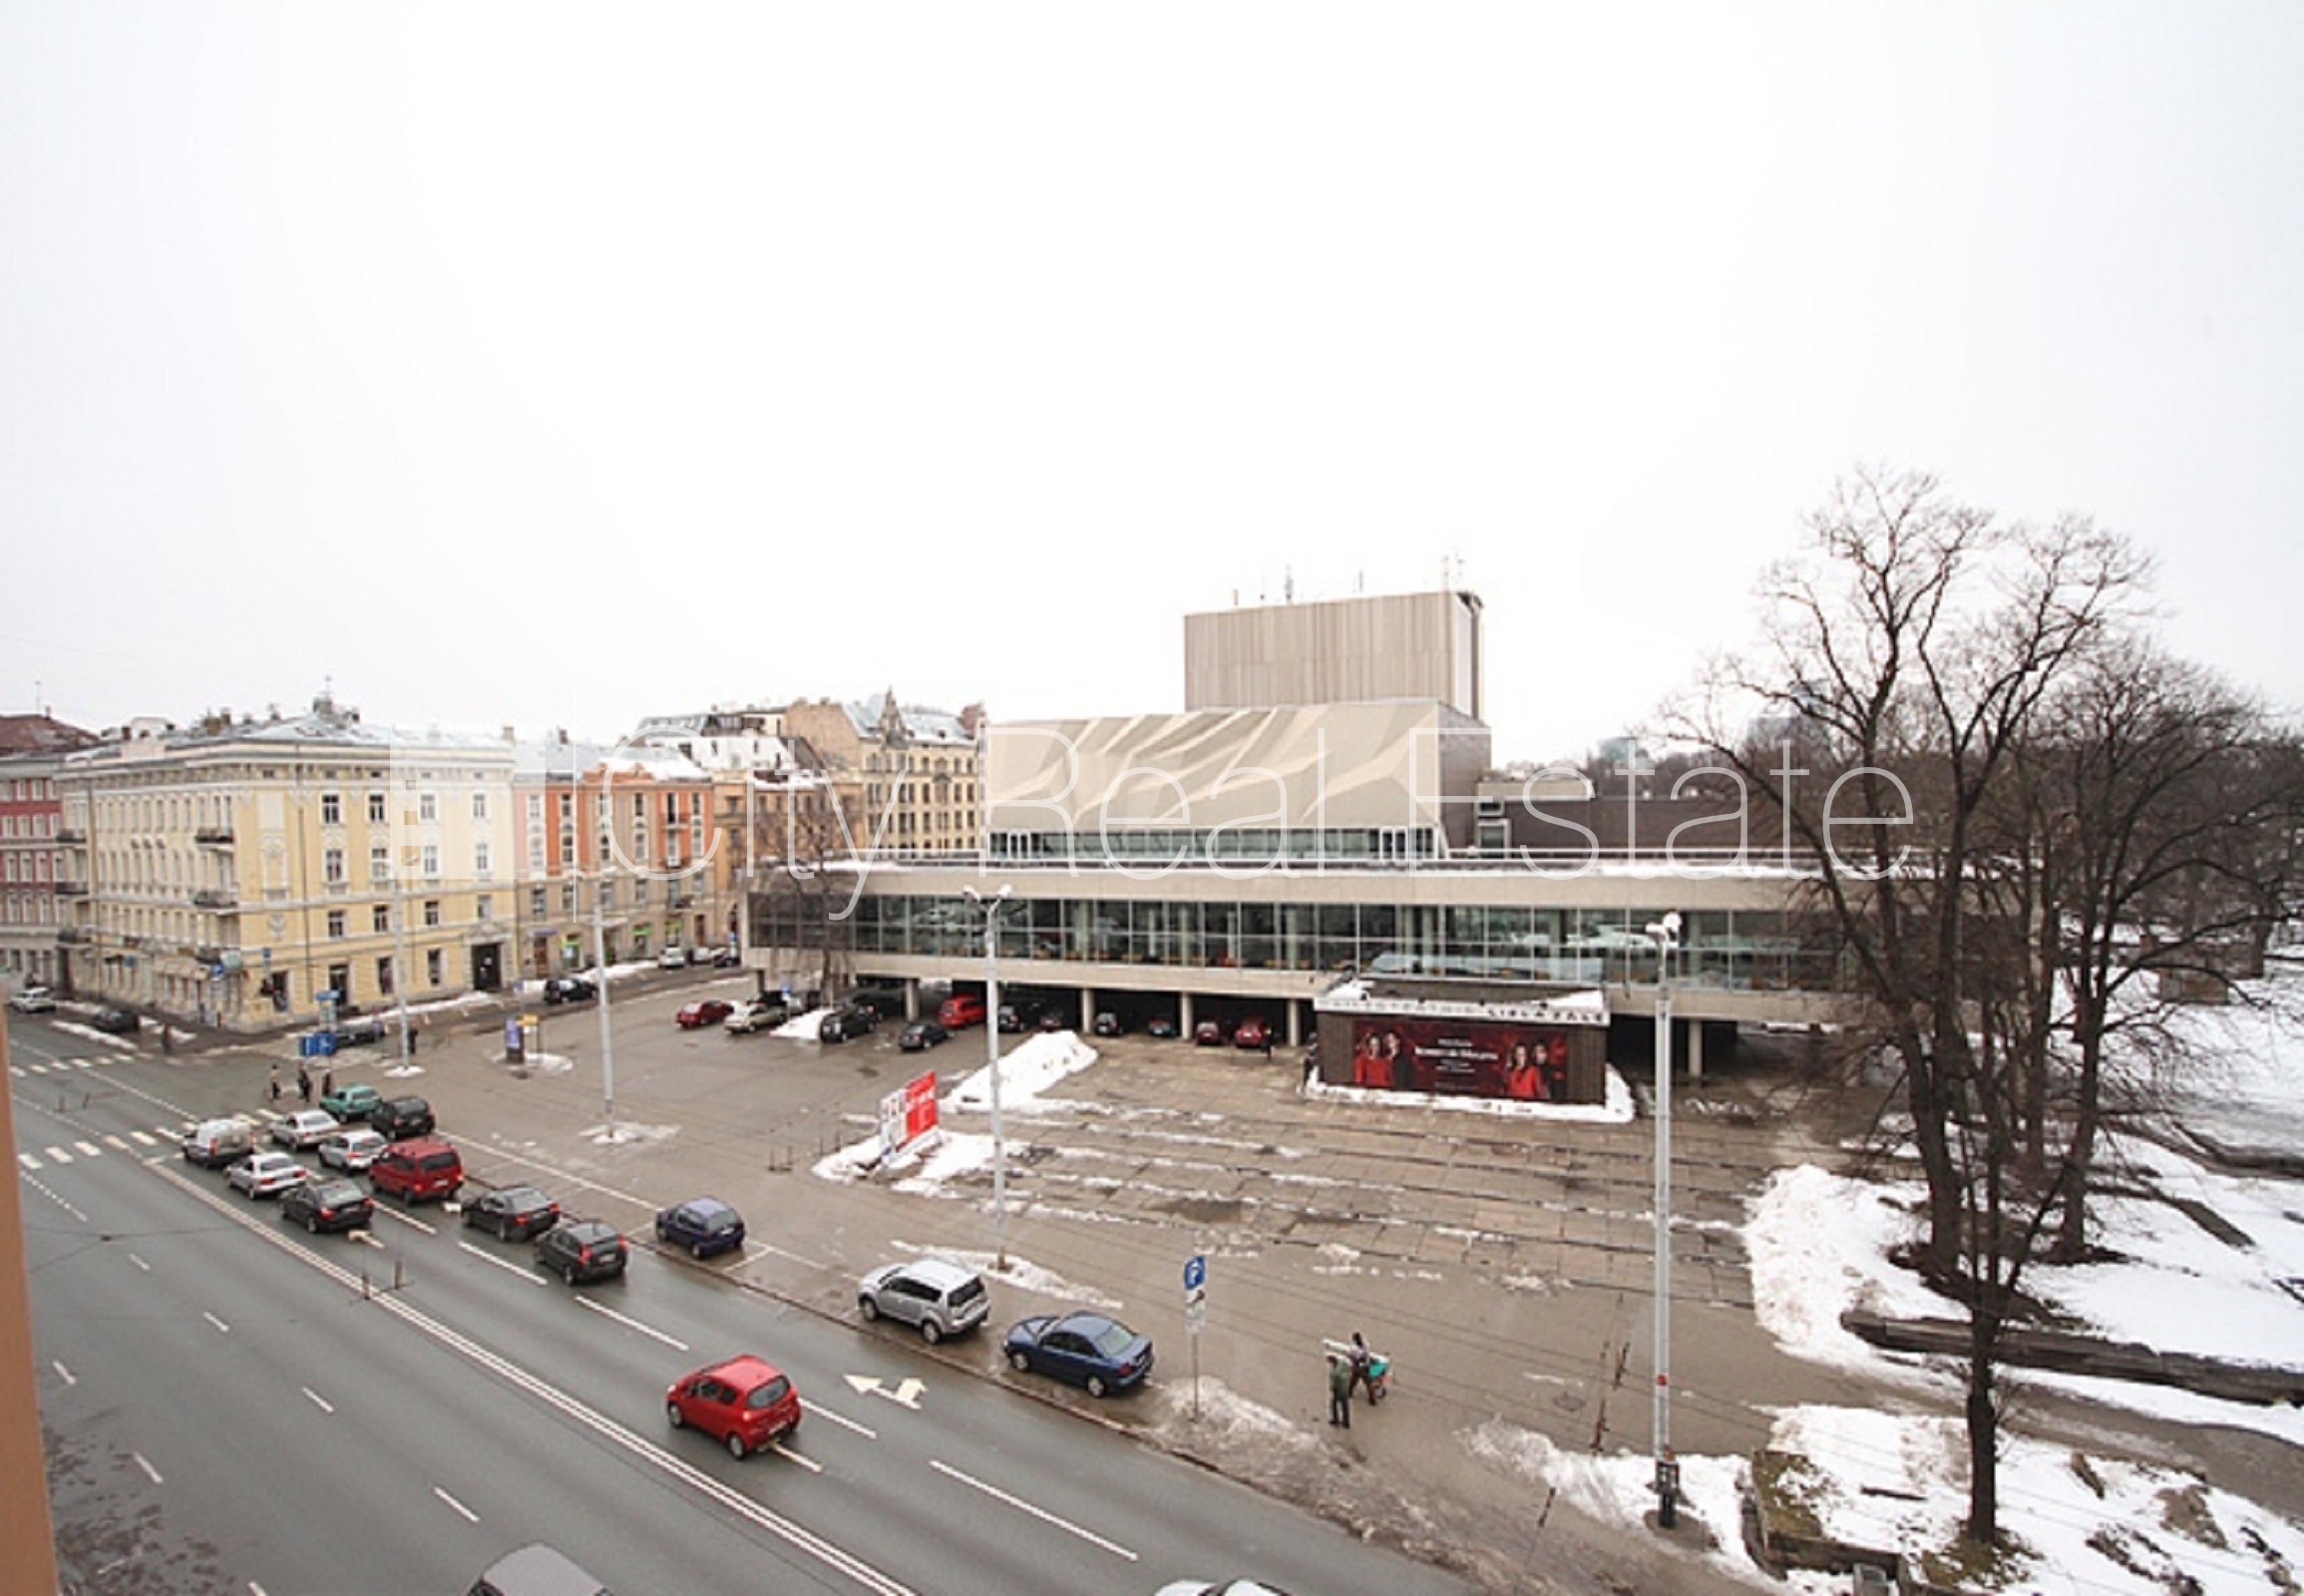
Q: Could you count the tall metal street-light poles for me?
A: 4